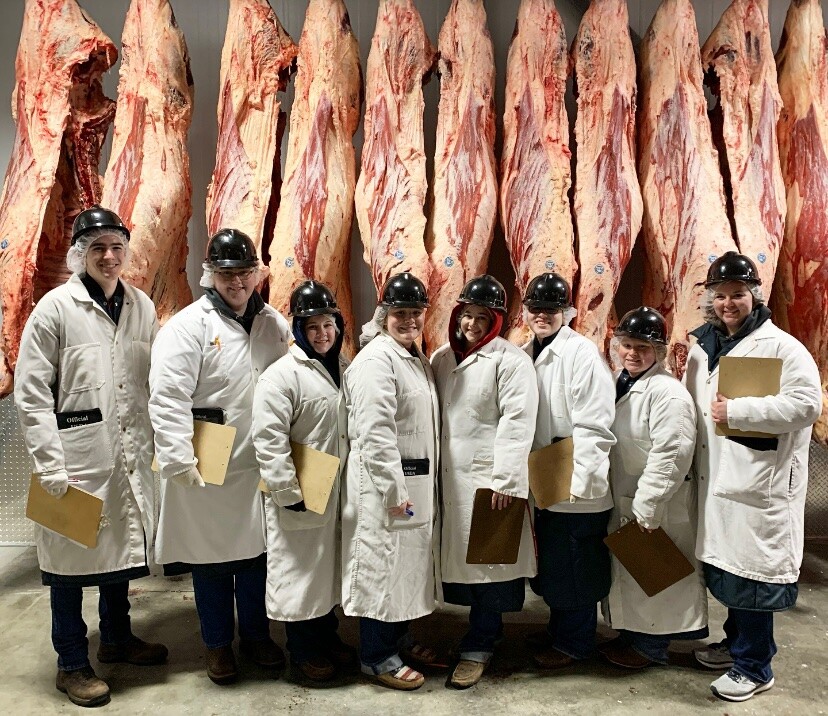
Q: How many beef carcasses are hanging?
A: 11